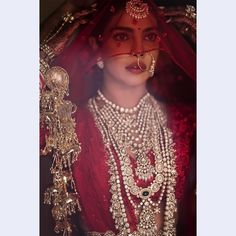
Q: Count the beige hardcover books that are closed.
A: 0